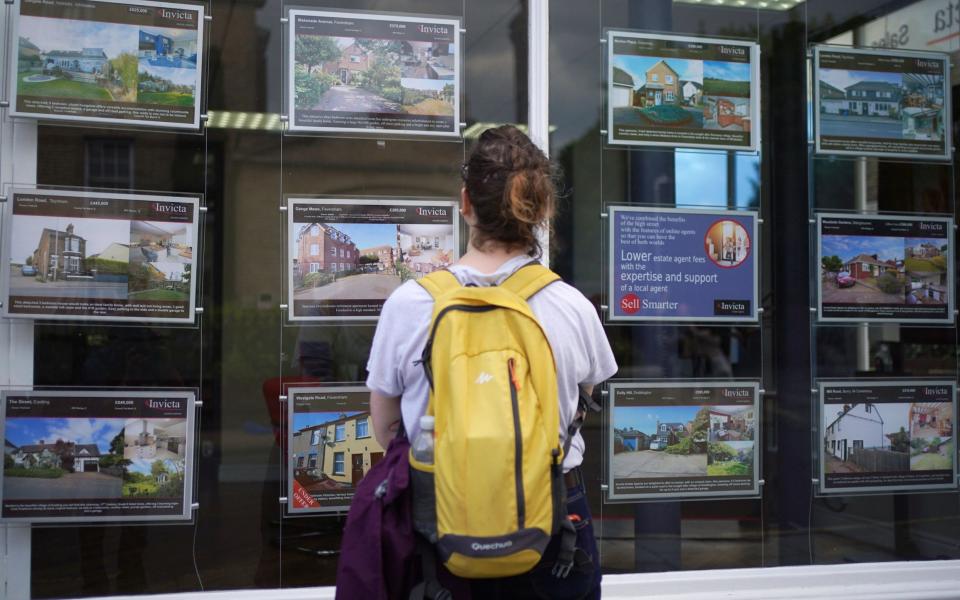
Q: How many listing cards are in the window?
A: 11